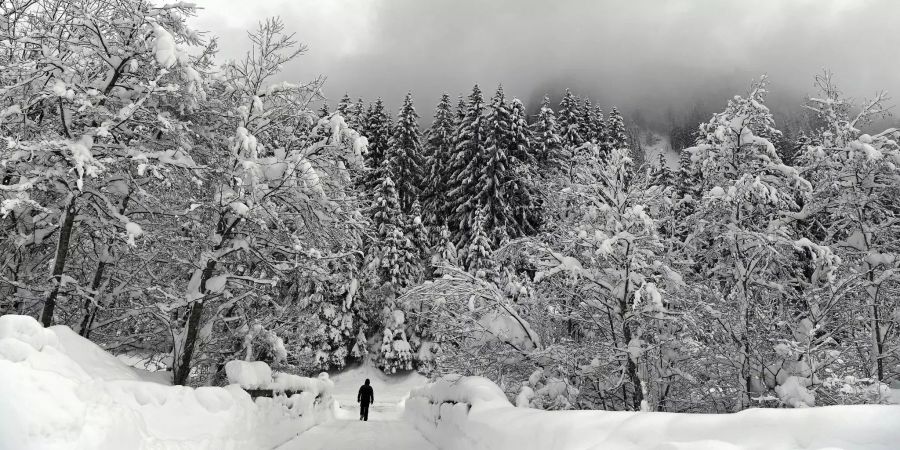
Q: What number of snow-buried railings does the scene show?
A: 2